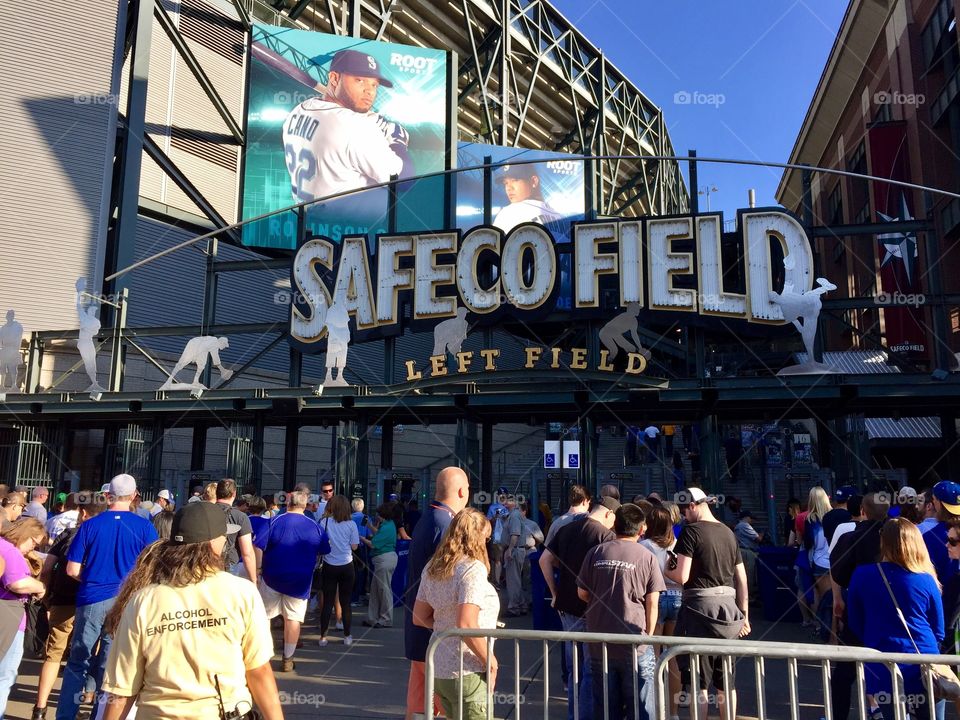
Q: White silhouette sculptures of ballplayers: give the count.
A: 7